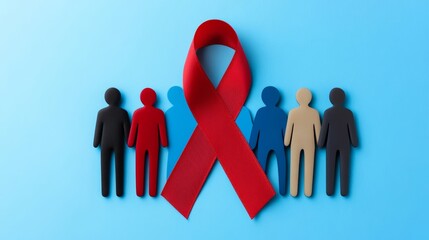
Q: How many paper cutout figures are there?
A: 7